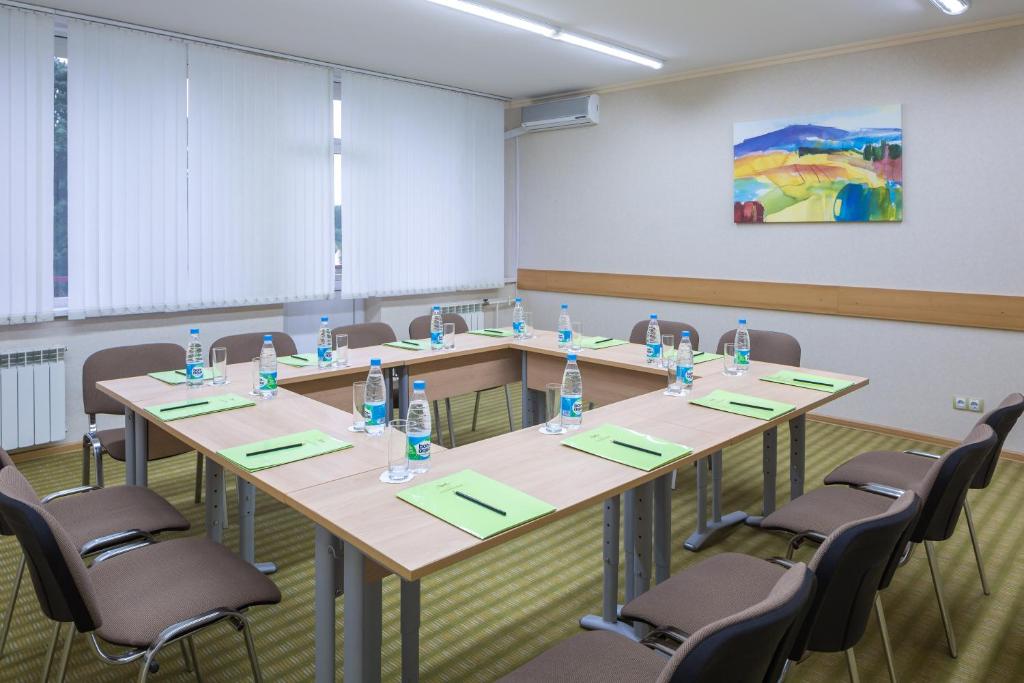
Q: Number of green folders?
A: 12